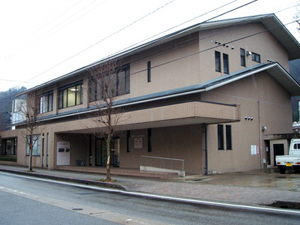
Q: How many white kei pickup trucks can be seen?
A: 1